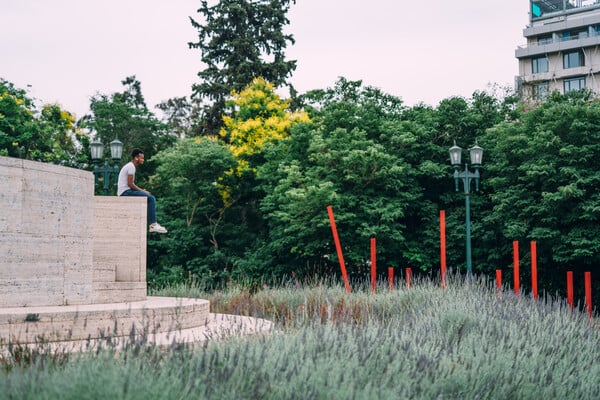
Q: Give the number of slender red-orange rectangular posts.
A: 10